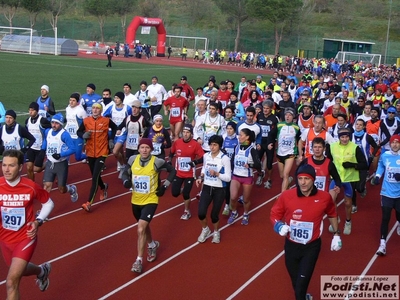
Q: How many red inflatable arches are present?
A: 1